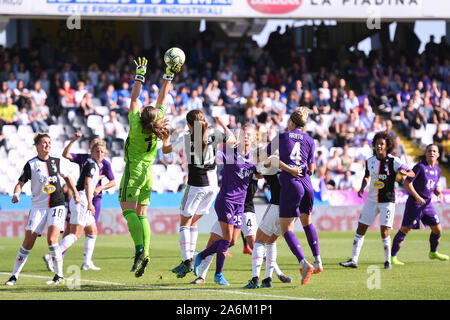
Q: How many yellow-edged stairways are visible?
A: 1